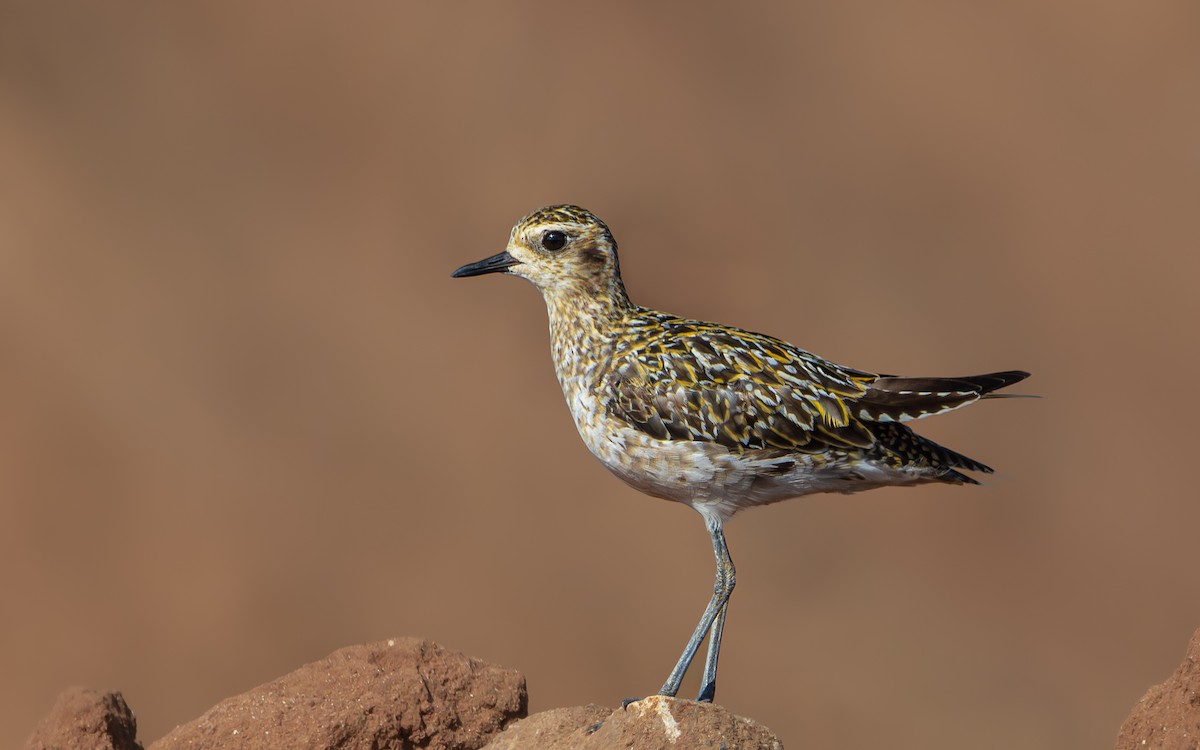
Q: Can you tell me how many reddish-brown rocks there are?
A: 4